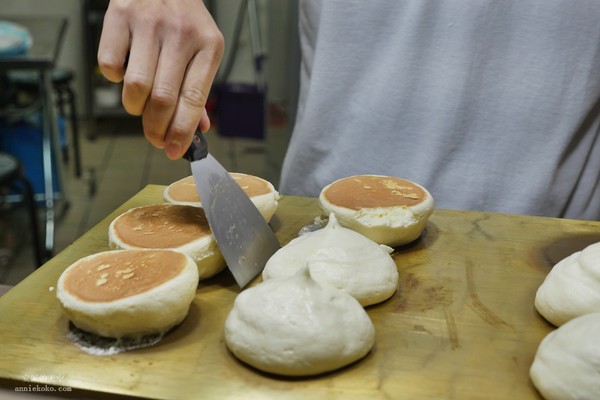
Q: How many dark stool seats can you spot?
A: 2